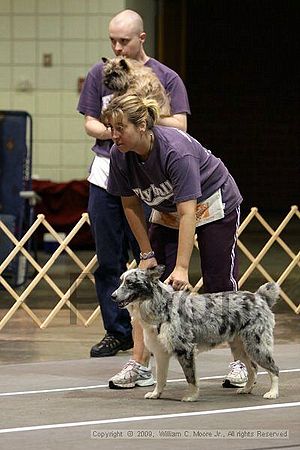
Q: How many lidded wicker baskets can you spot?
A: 0